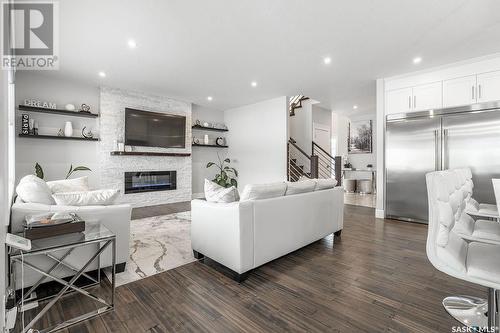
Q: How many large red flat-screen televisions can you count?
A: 0